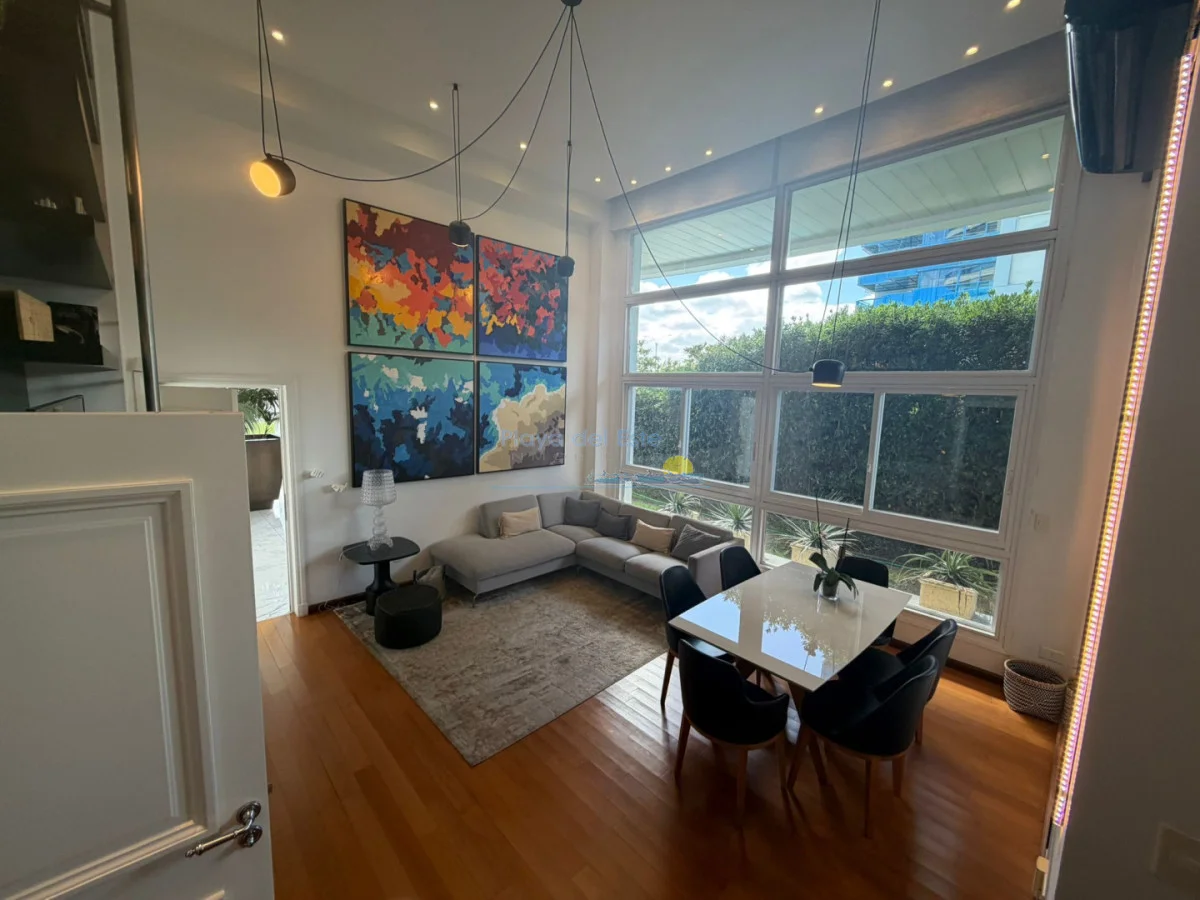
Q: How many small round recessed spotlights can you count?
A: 11